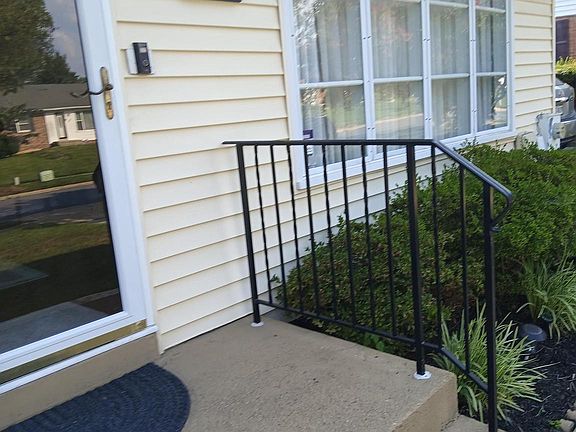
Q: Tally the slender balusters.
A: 10